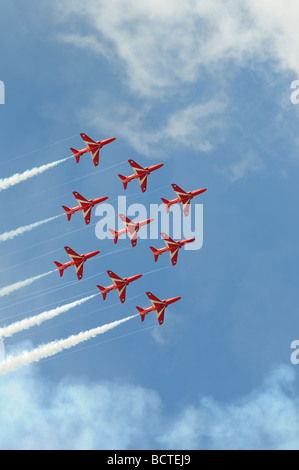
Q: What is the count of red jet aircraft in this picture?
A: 9